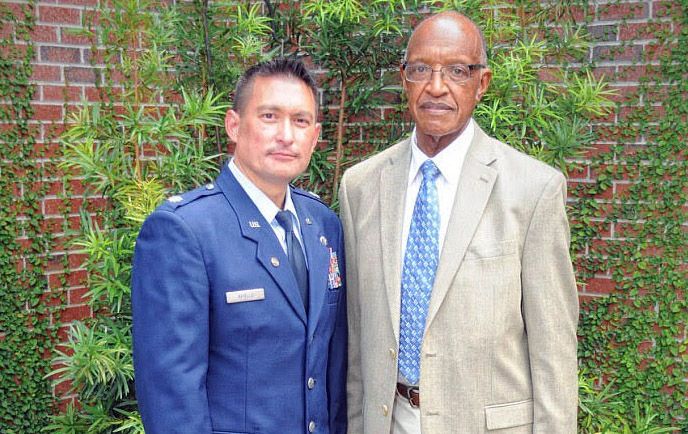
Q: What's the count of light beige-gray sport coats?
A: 1